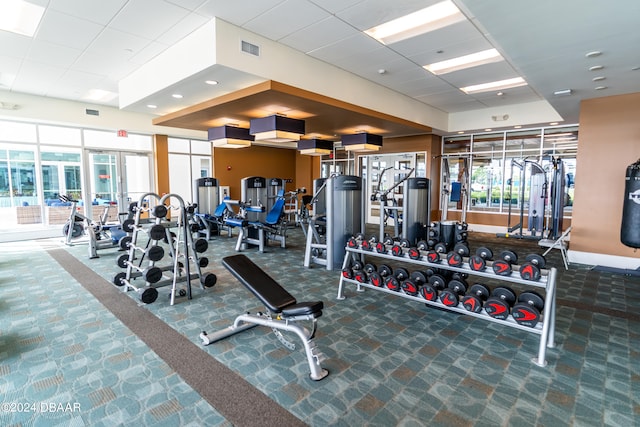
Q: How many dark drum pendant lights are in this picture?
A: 4